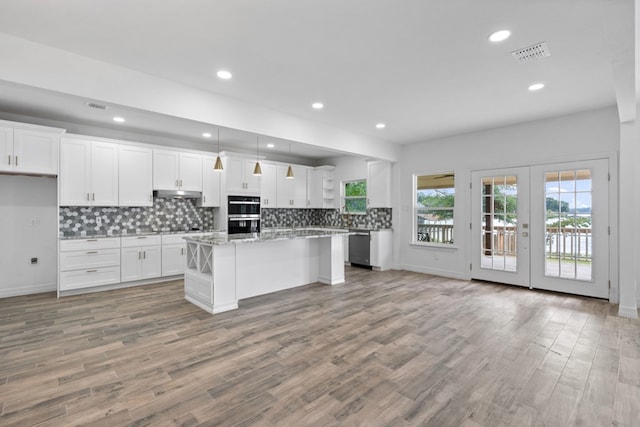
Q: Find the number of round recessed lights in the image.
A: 8